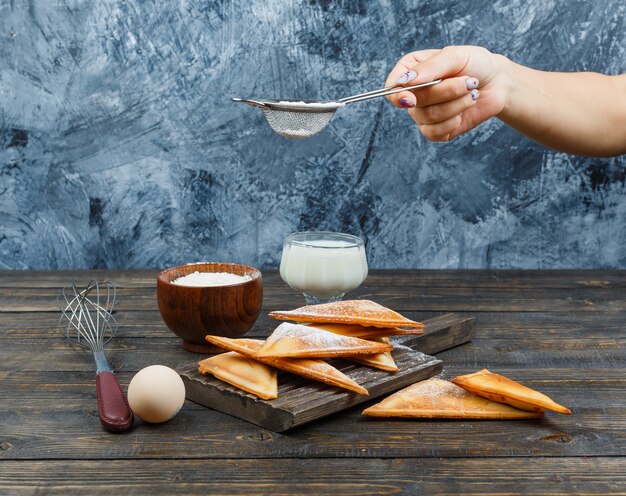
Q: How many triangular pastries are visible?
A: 8